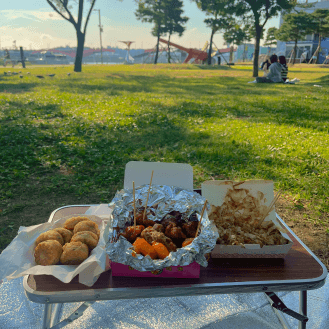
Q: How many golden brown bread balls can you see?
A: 7